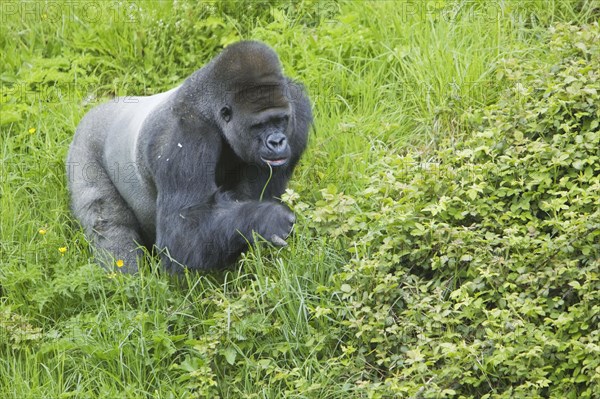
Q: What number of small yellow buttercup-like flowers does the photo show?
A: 4